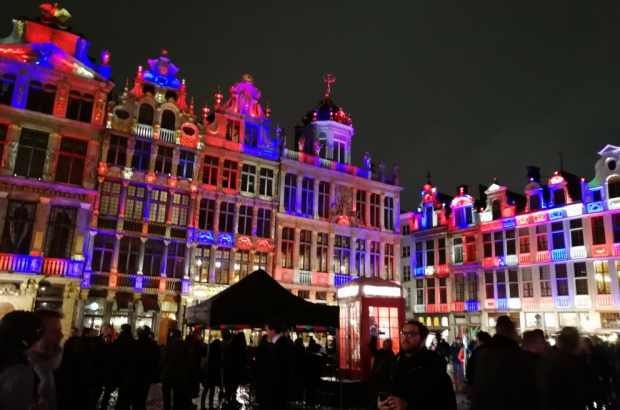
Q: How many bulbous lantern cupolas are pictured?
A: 1